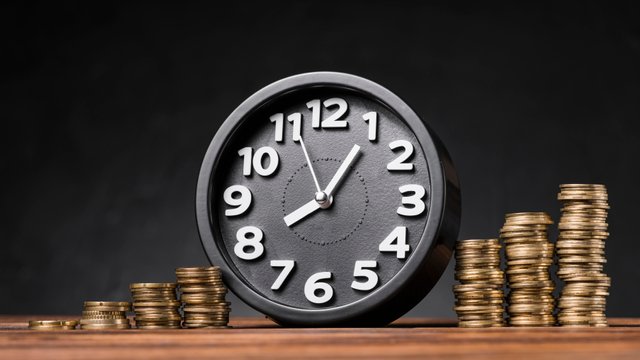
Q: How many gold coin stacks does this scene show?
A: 7